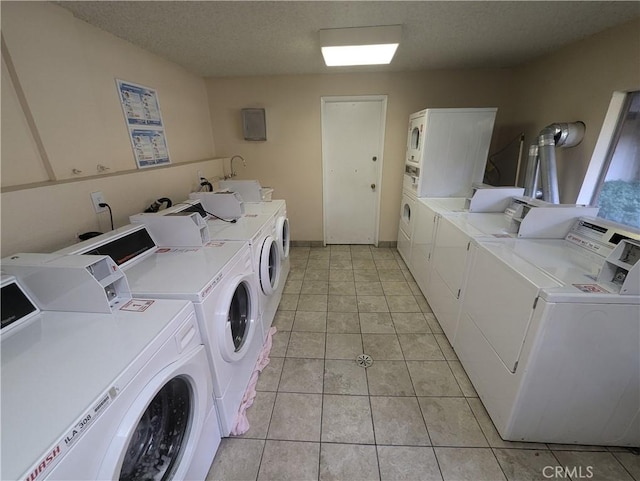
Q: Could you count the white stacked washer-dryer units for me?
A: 1